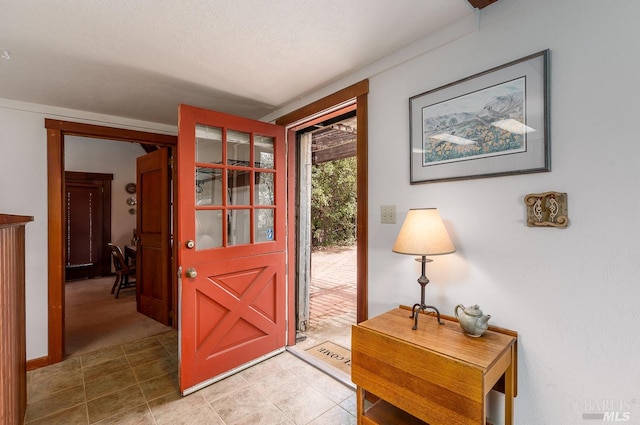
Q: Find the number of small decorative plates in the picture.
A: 3